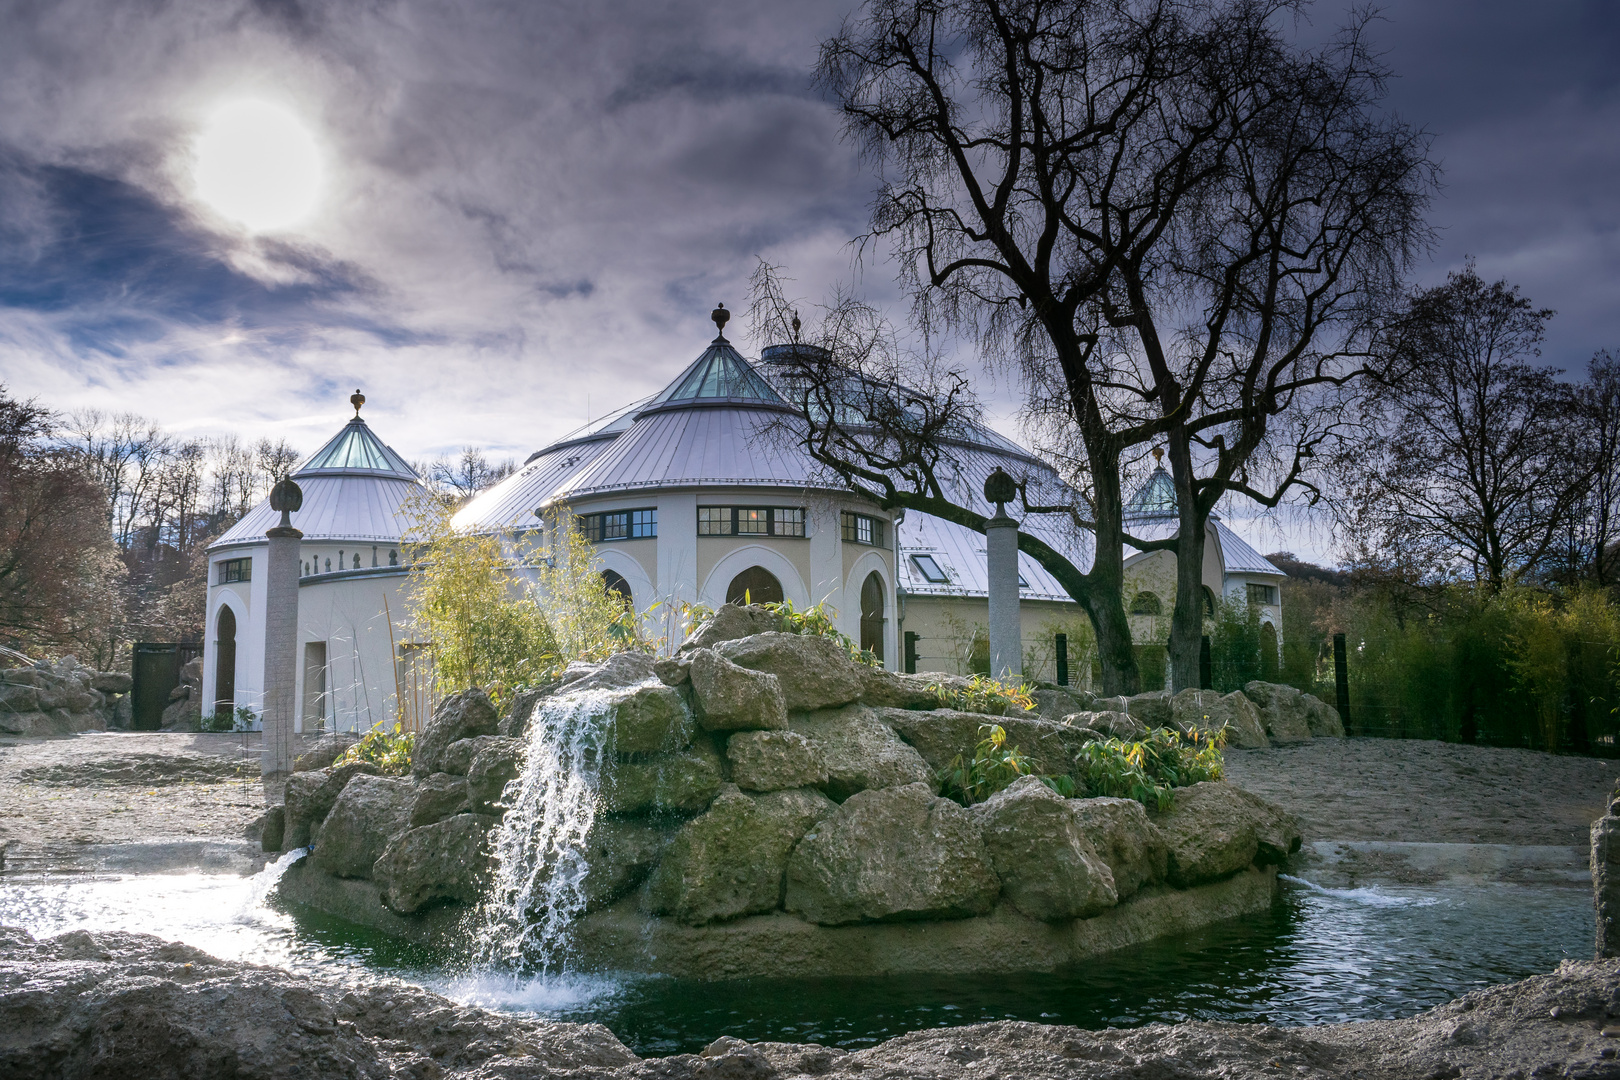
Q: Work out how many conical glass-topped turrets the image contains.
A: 3